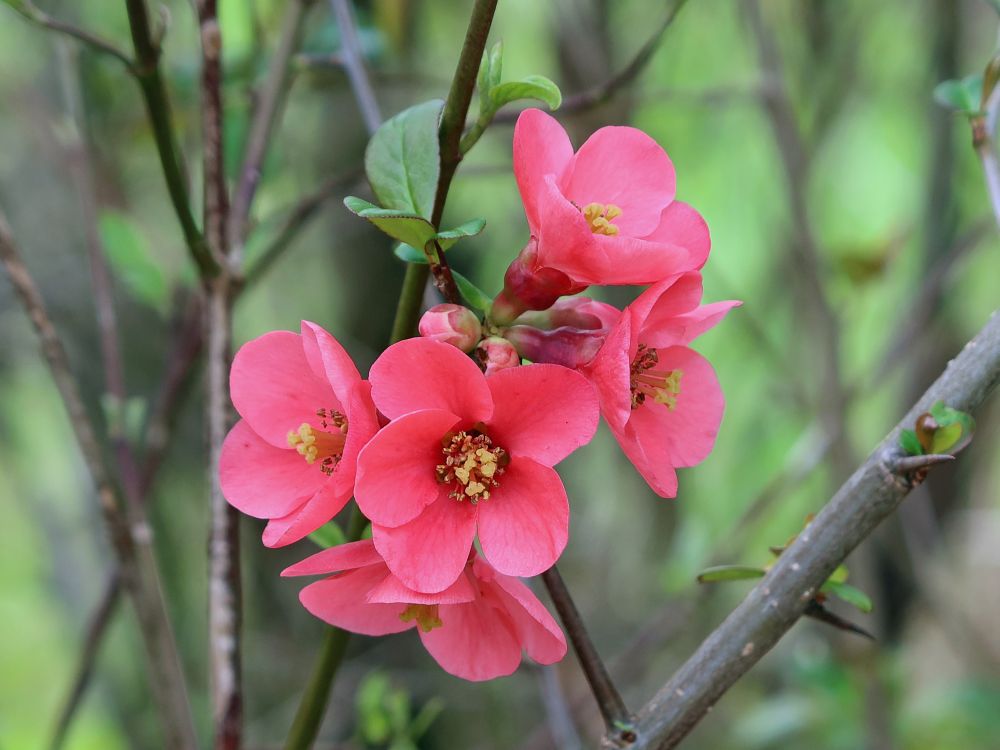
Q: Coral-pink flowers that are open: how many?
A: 5